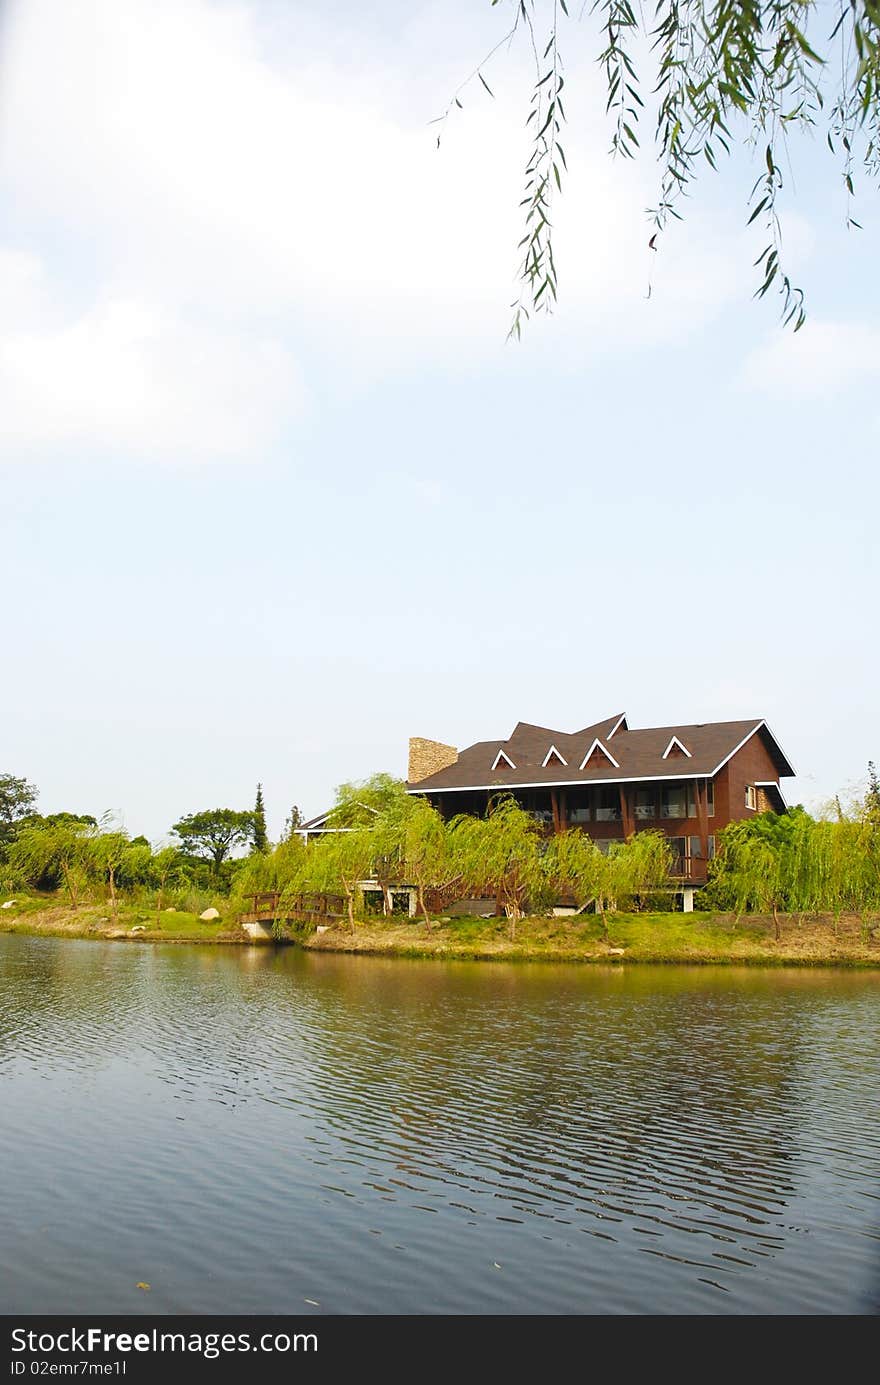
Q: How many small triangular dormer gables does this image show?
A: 4